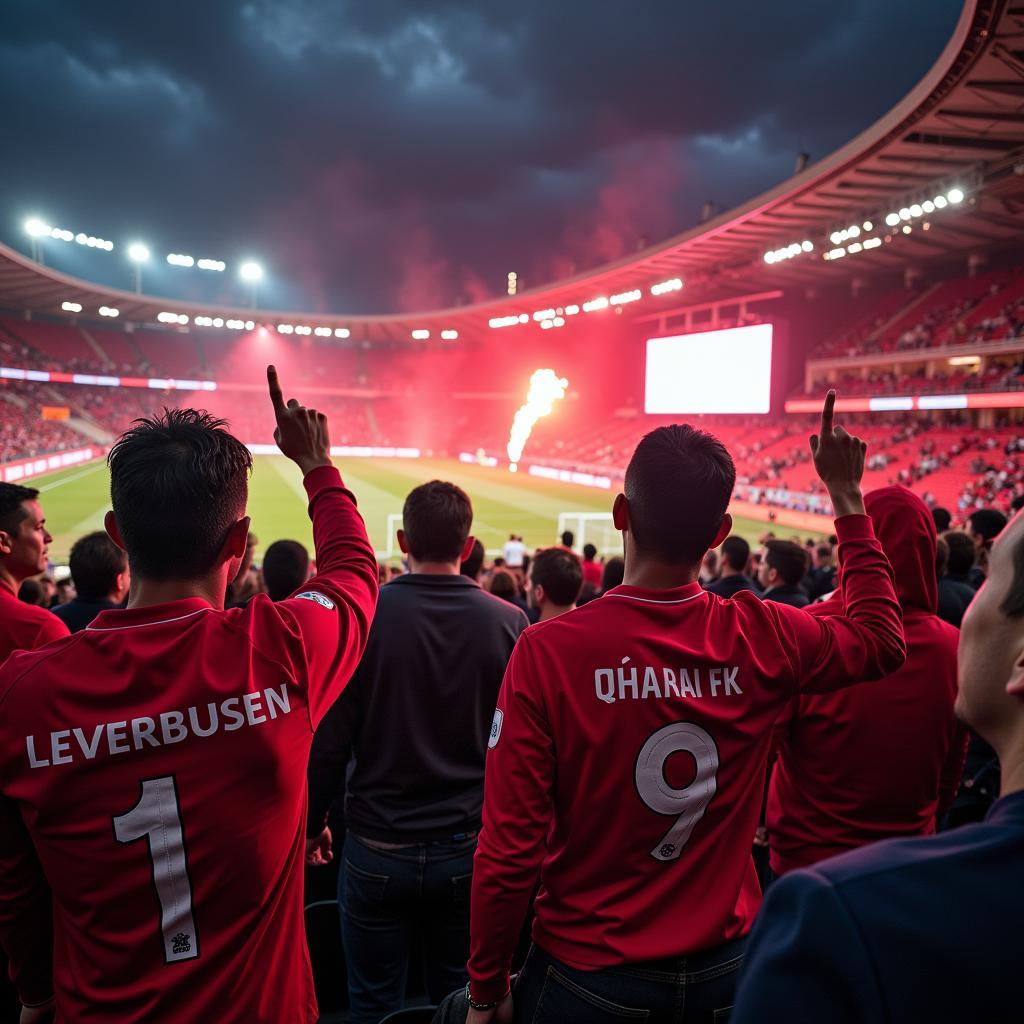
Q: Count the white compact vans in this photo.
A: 0